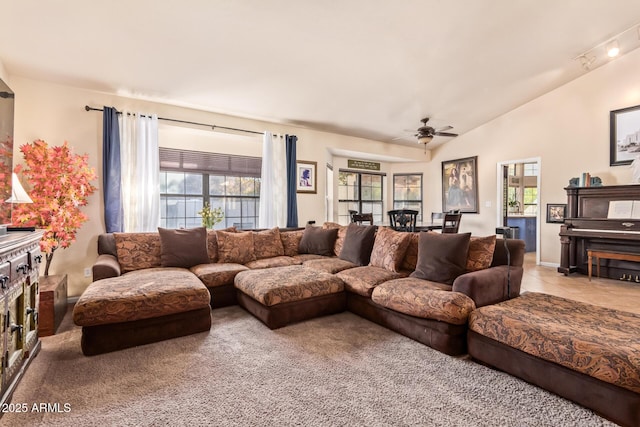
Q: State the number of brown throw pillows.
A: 4